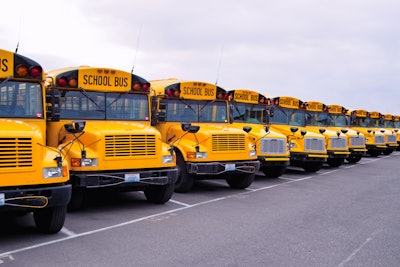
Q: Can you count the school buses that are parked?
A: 11